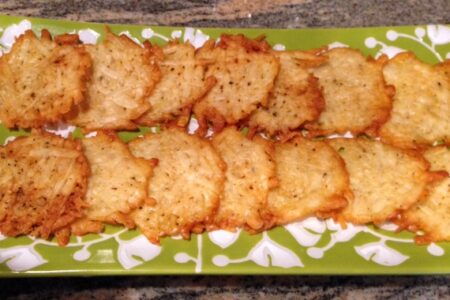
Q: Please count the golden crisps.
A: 14